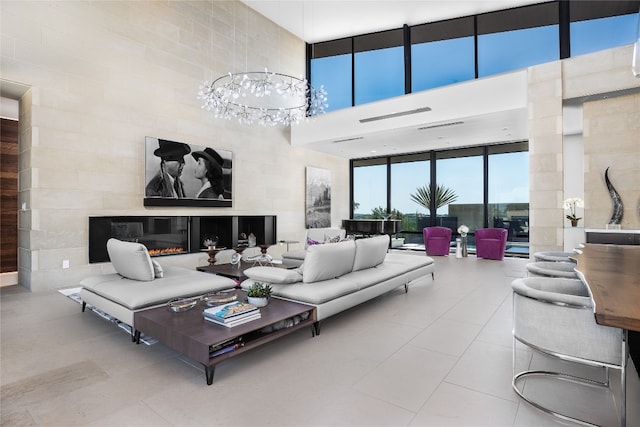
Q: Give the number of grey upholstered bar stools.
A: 3